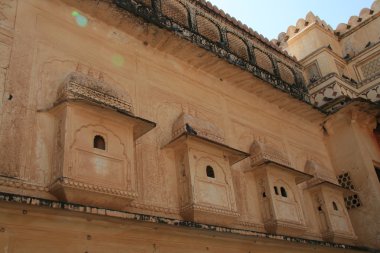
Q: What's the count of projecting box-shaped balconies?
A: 4